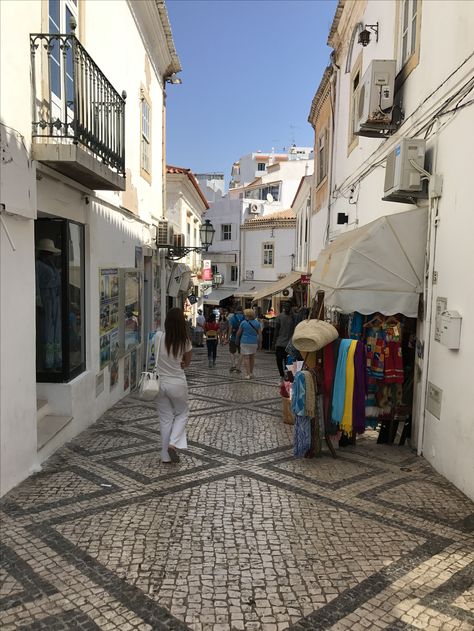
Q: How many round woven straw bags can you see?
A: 1